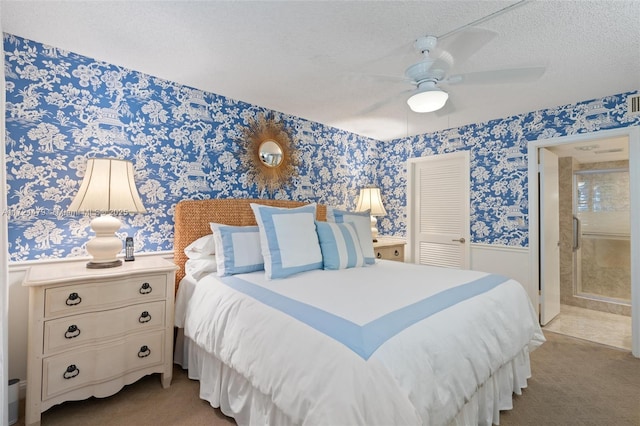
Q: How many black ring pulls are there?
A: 8